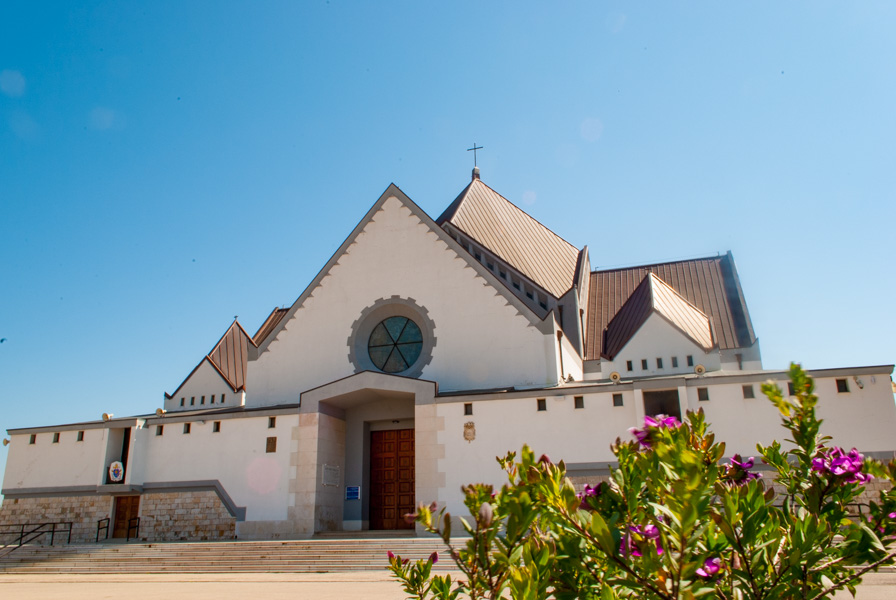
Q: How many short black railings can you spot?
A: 2